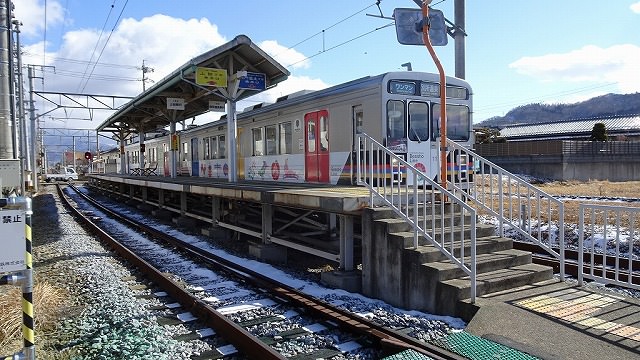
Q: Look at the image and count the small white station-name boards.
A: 2